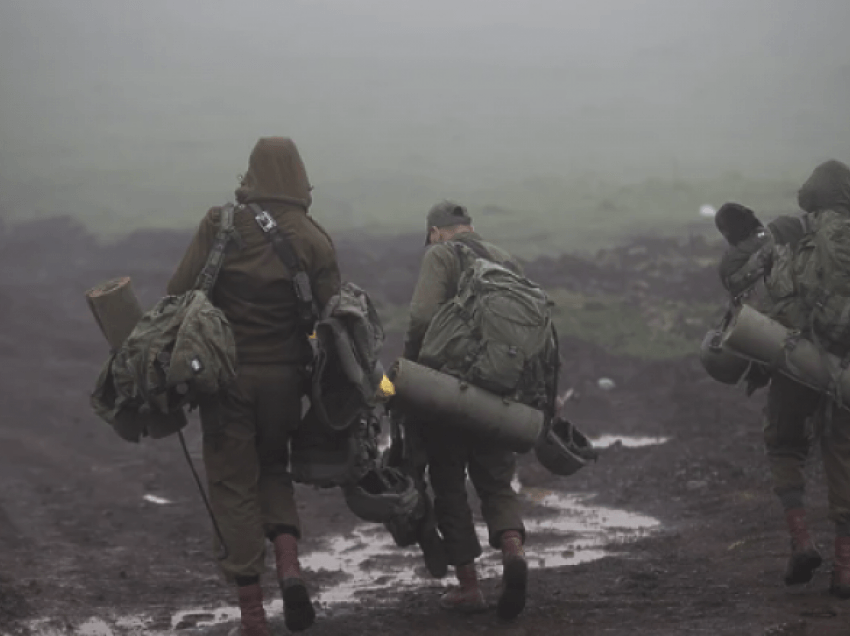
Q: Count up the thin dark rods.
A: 1